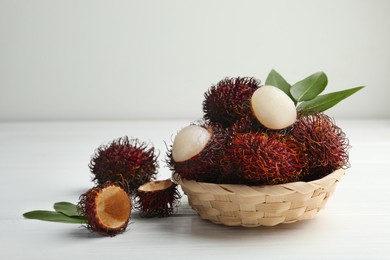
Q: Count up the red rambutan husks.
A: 2